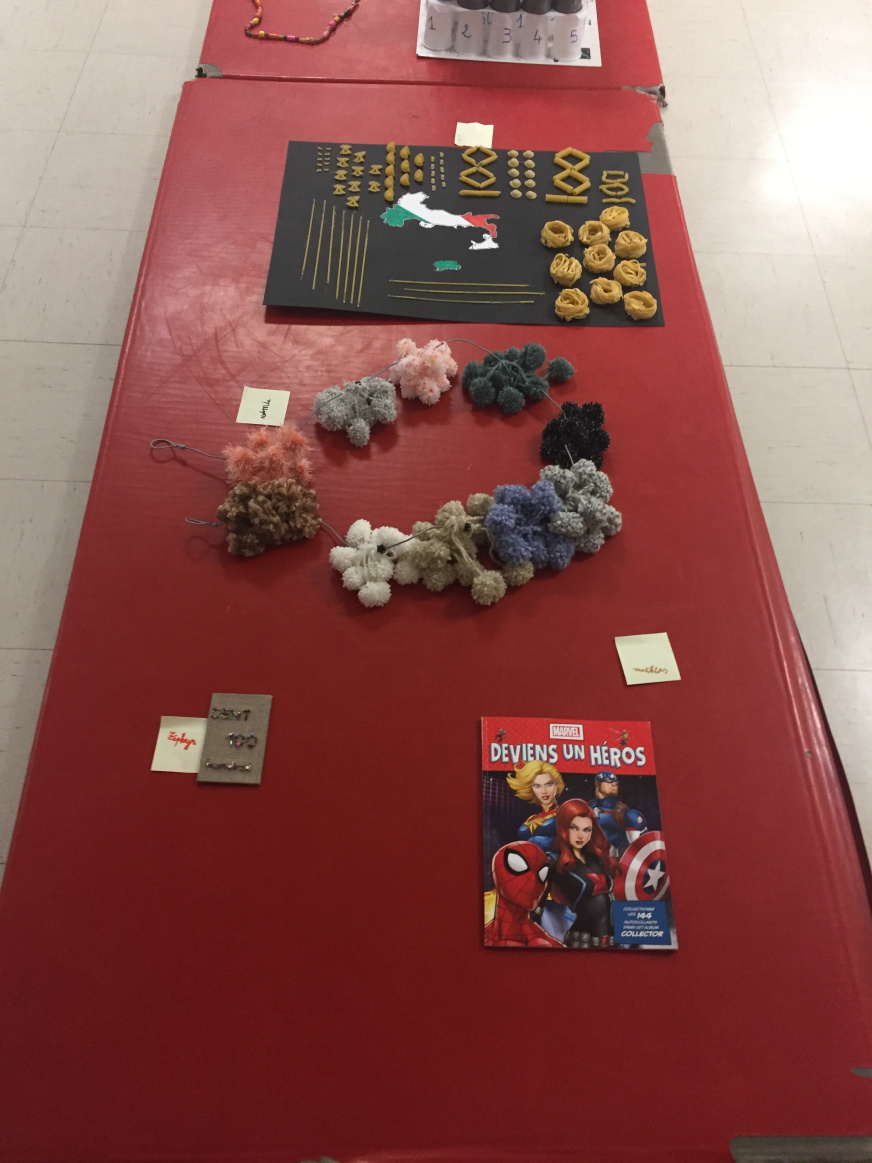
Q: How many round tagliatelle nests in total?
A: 10